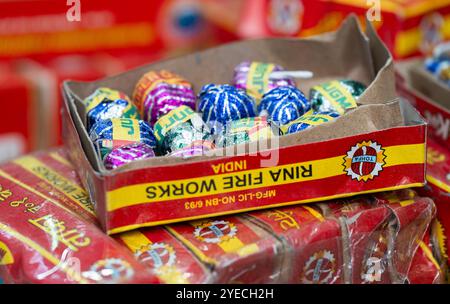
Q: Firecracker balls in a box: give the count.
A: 12